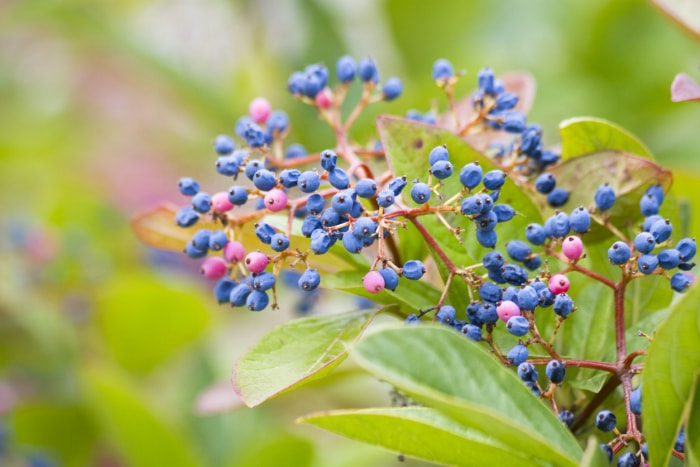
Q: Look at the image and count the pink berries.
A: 11